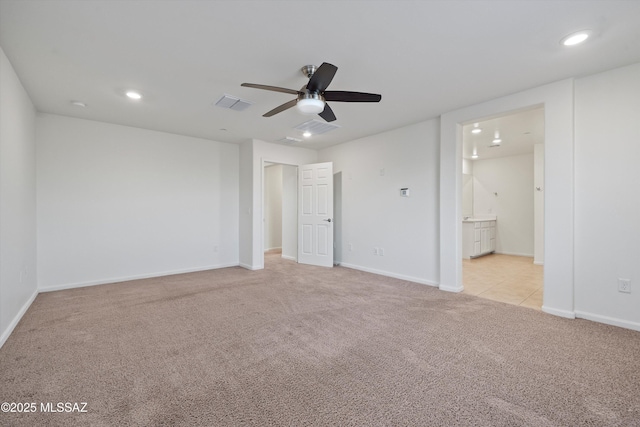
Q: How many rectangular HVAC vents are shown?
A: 3